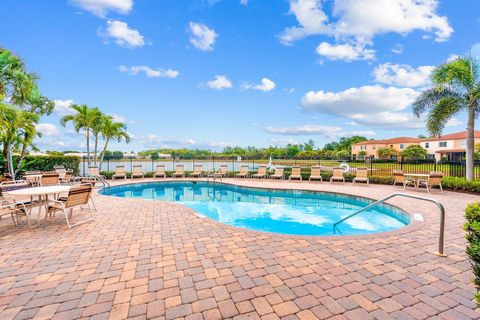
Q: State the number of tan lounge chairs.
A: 14